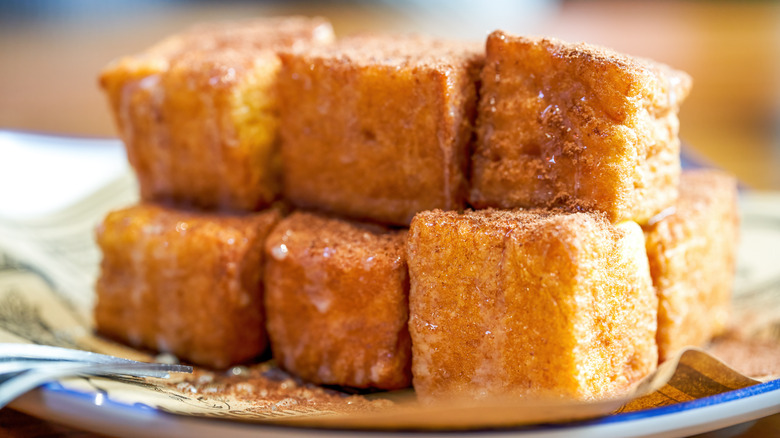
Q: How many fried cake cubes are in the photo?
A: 7